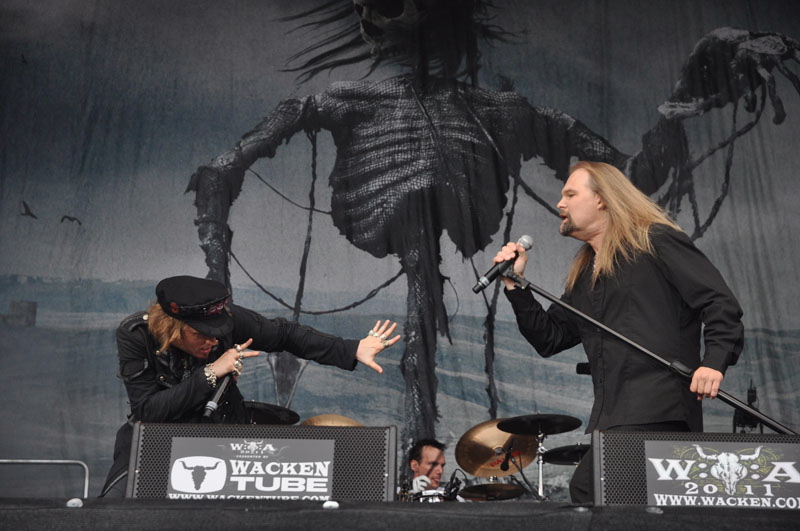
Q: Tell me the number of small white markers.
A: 2